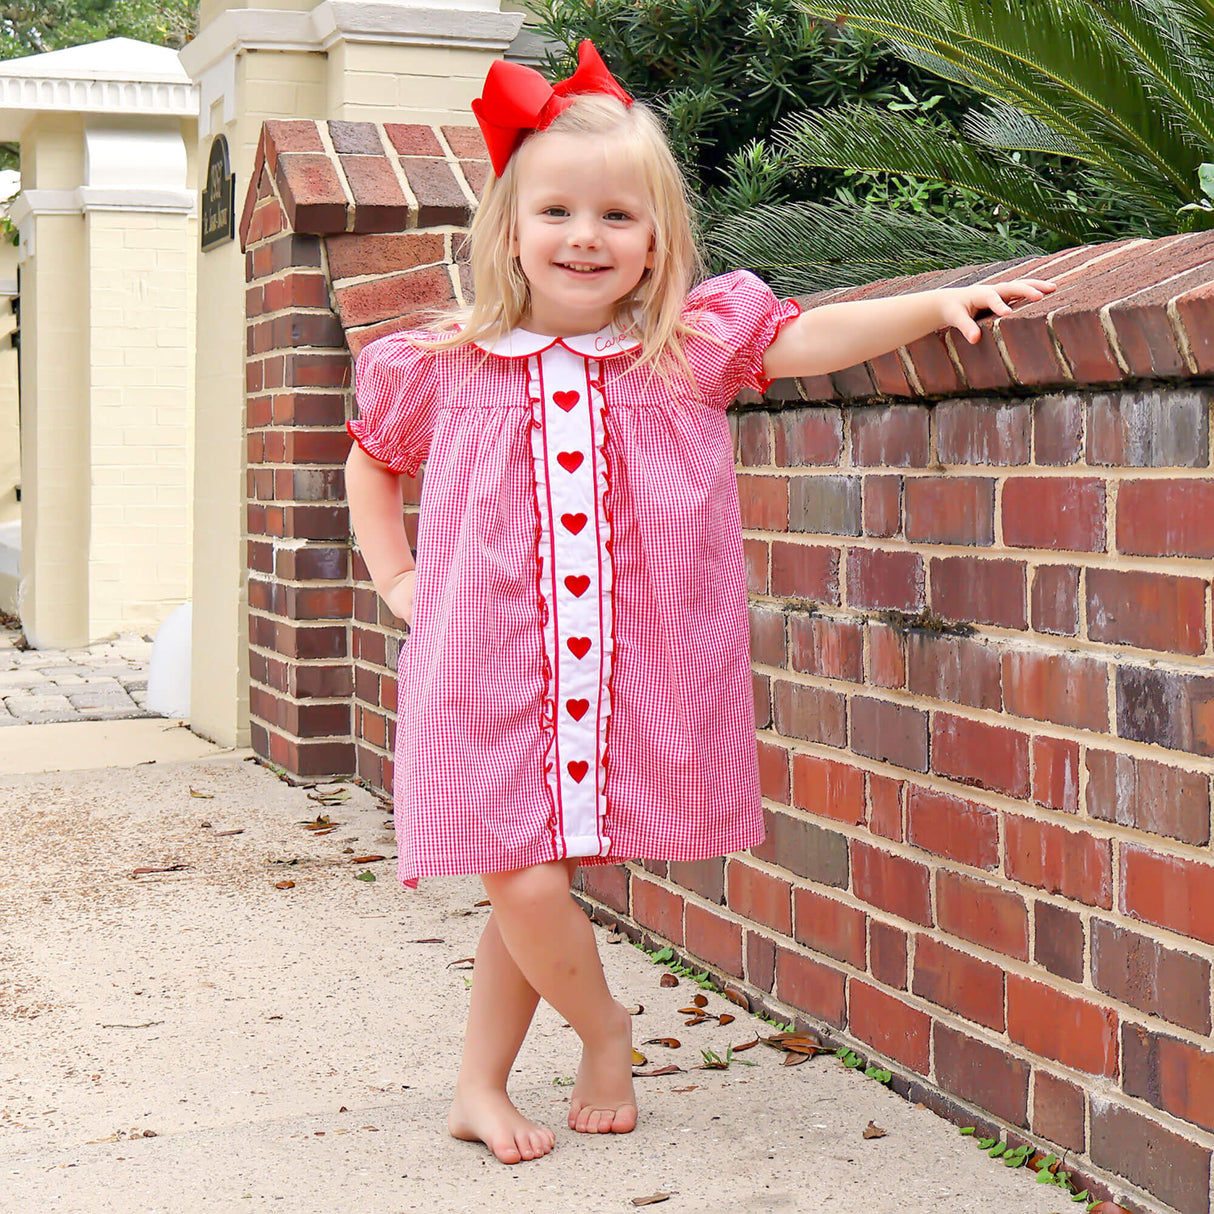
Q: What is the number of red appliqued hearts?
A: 7